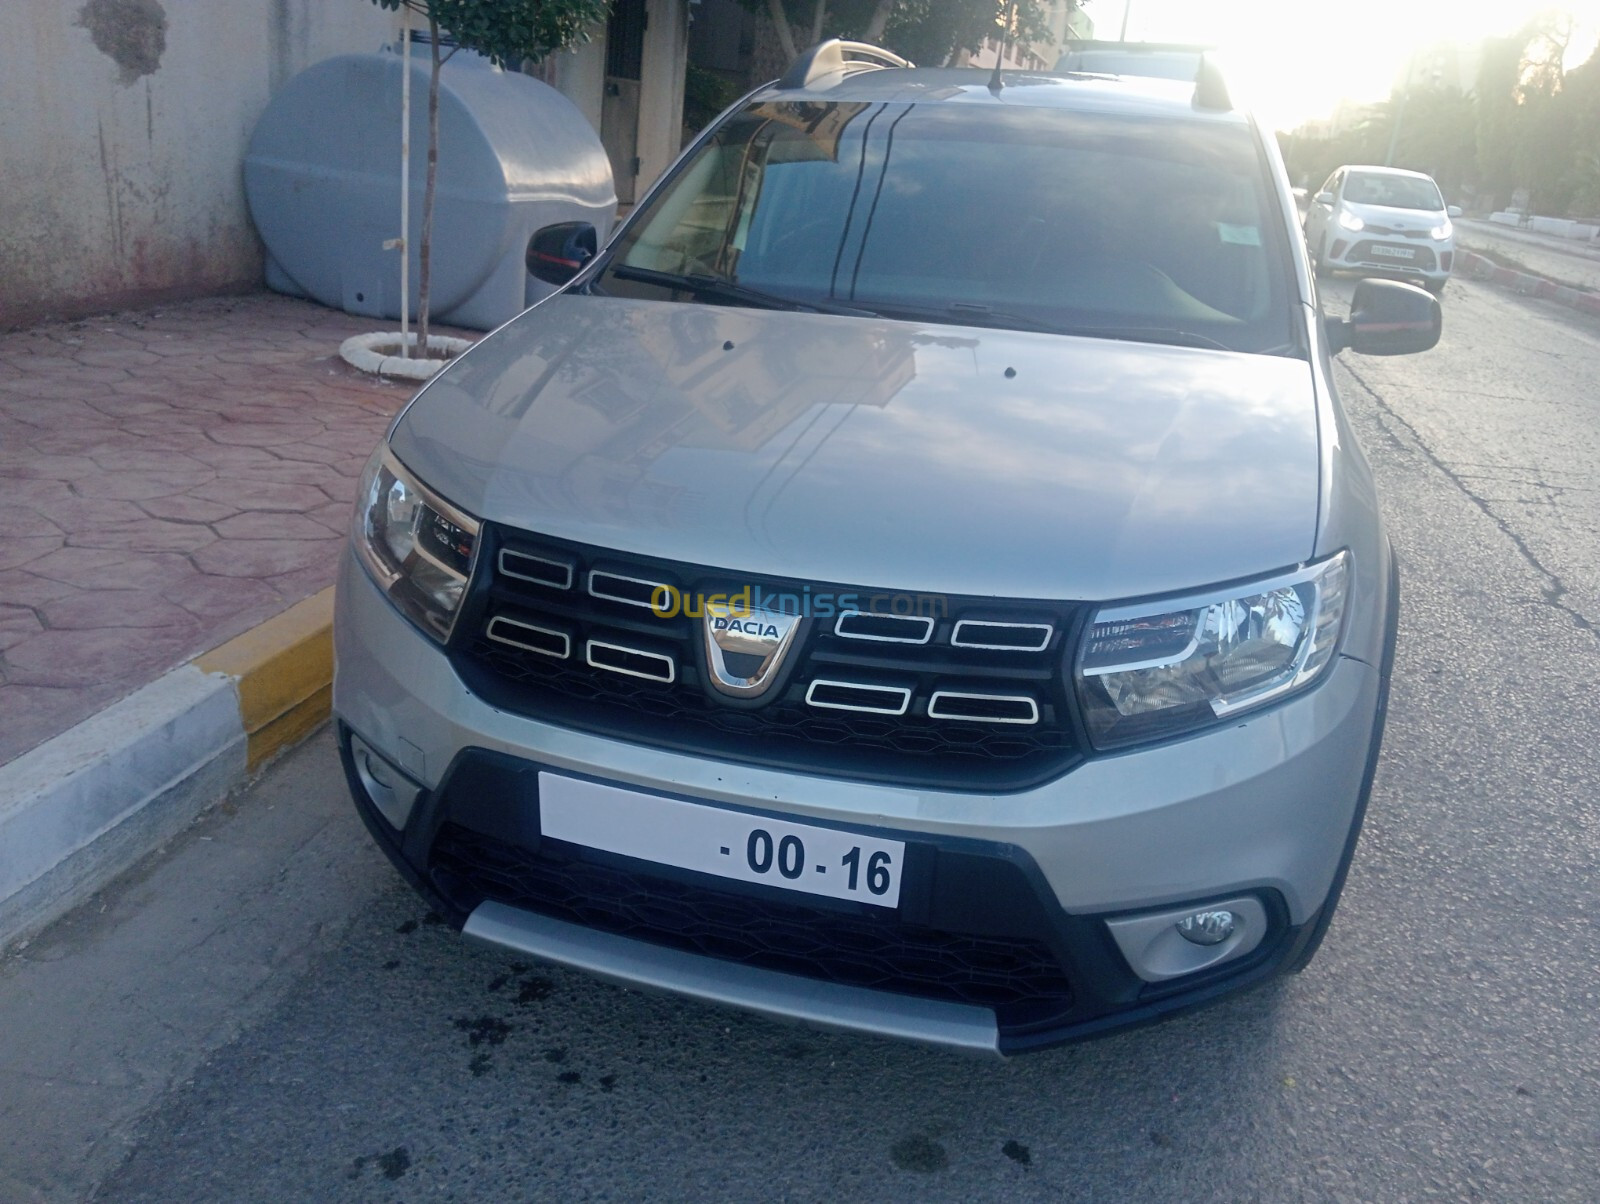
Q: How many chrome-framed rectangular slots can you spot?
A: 8